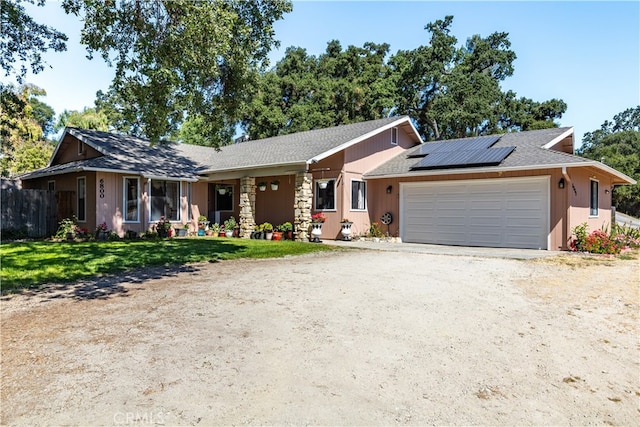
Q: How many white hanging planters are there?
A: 4